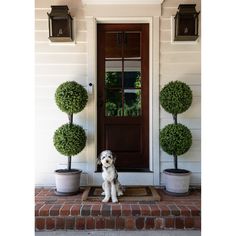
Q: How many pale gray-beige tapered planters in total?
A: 2